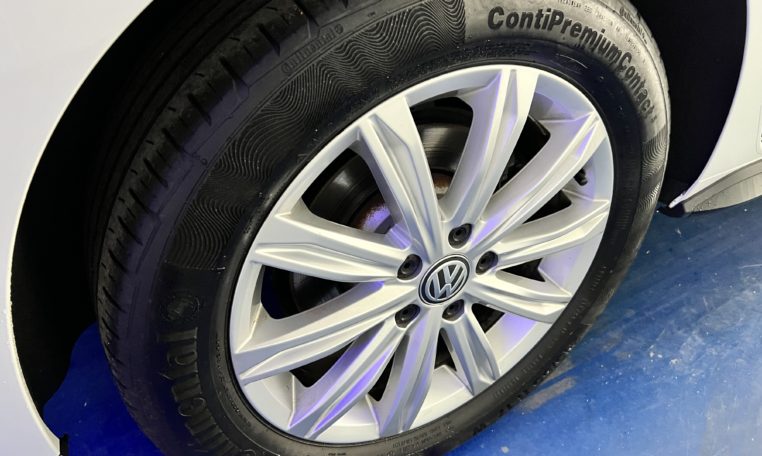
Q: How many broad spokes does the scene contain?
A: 10